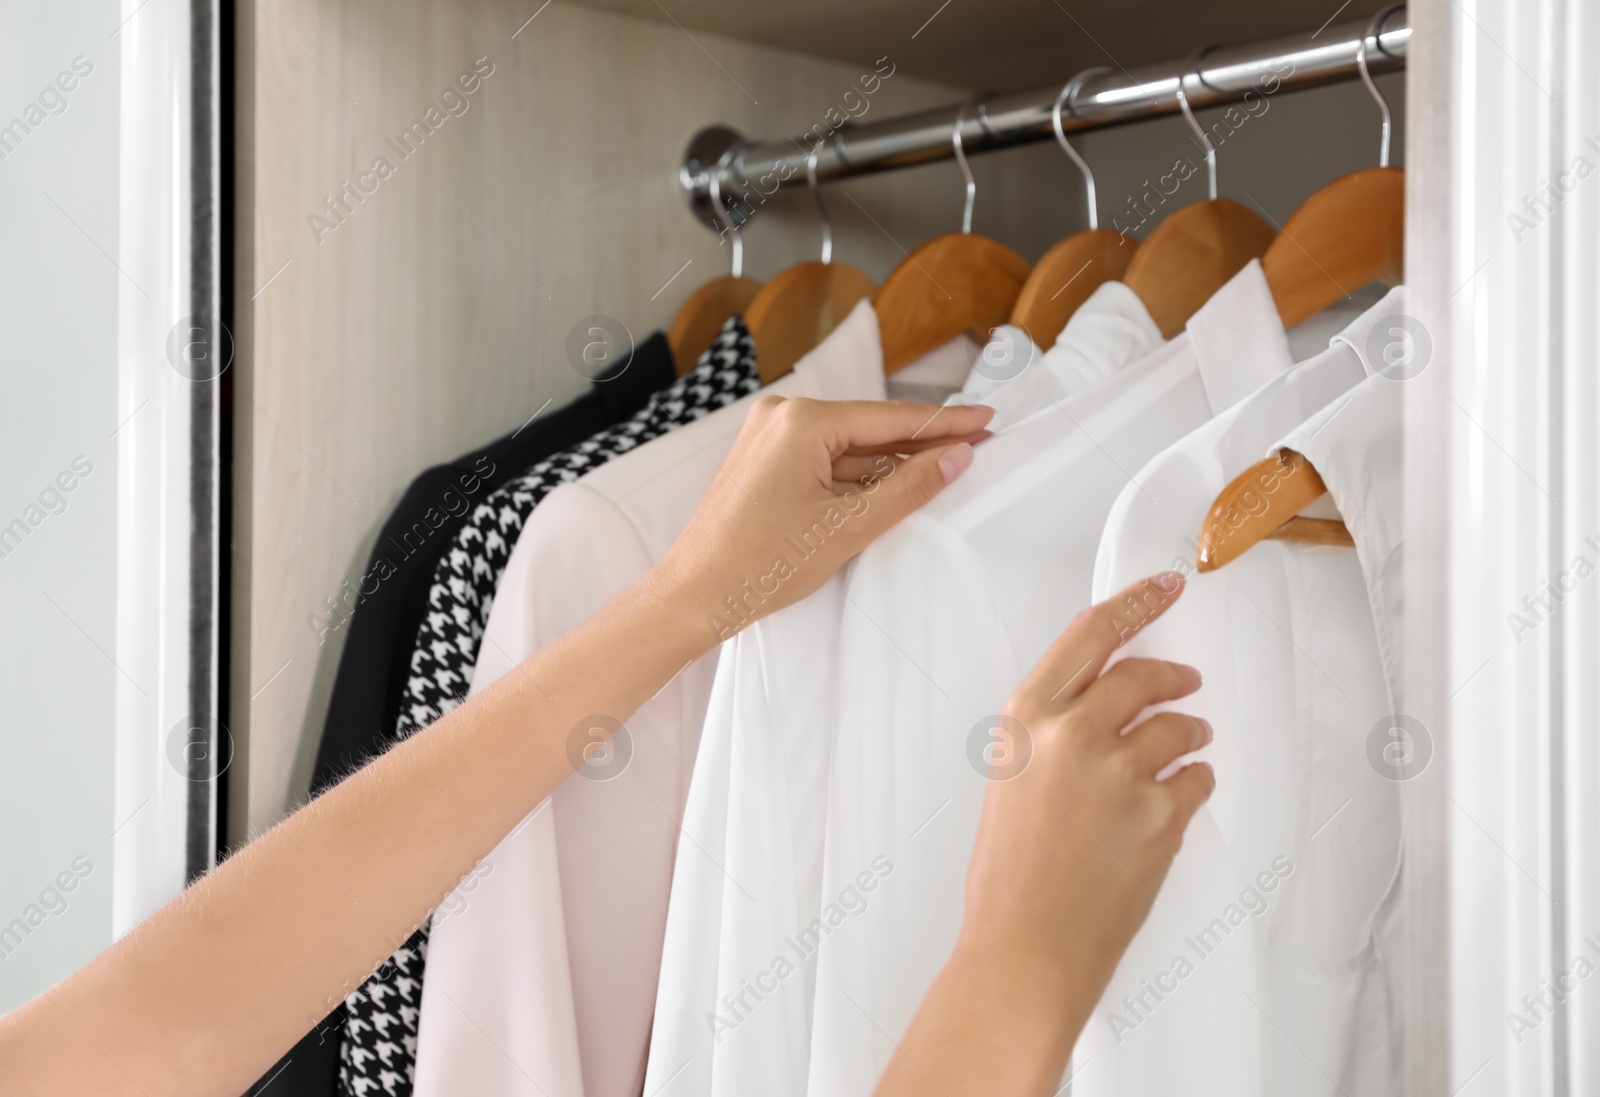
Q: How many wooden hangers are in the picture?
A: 7